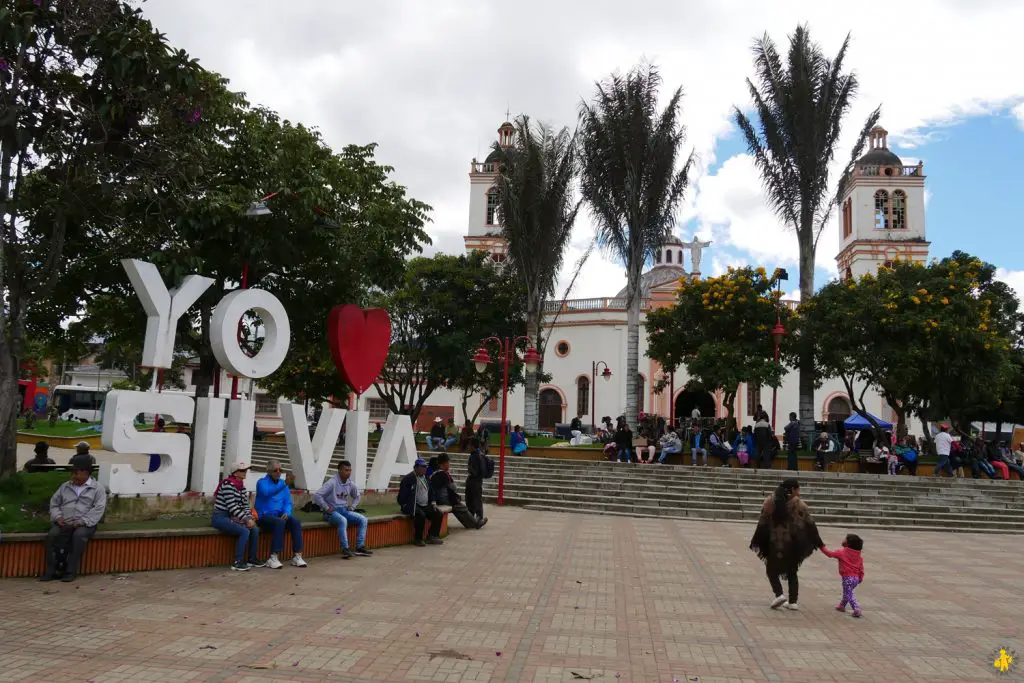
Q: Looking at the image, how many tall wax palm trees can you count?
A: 3